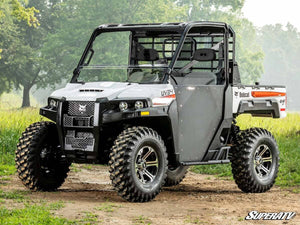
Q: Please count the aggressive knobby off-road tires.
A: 4